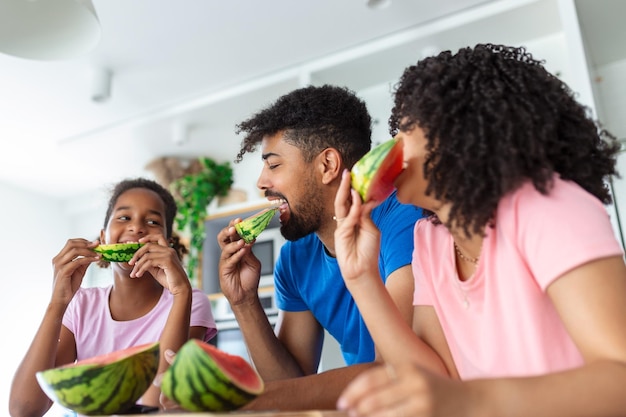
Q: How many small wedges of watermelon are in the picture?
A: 3